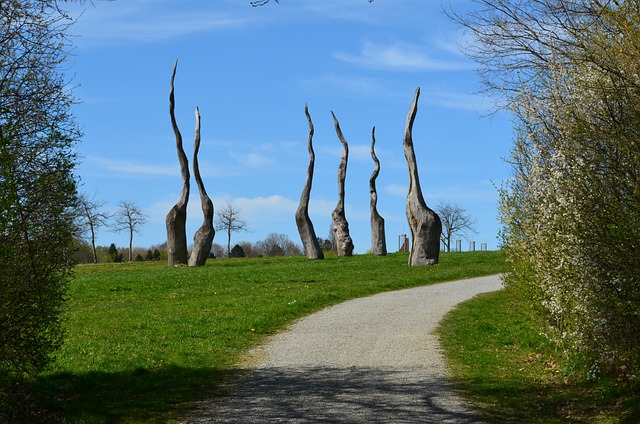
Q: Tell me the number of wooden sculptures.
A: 6